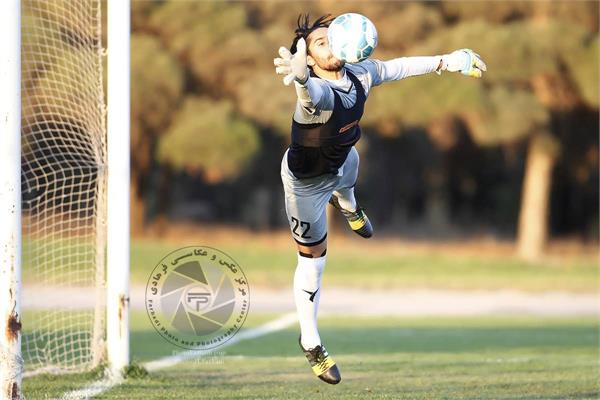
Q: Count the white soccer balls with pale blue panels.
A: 1